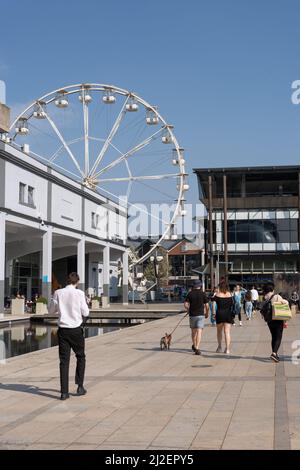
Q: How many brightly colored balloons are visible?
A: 0